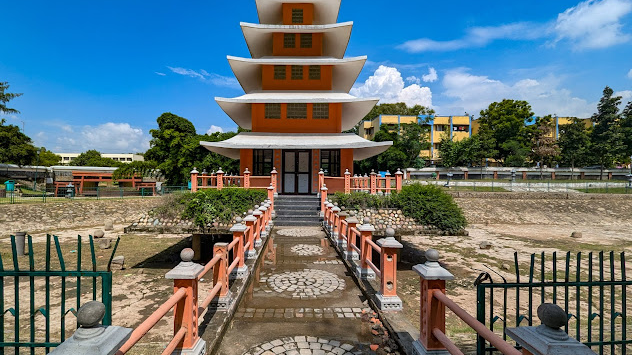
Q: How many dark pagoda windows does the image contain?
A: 11